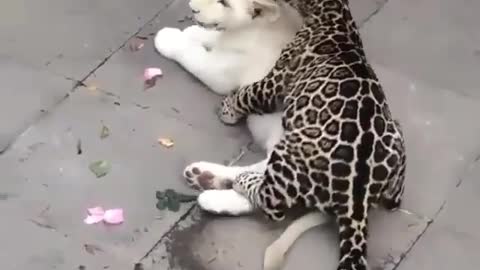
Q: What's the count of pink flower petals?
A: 3